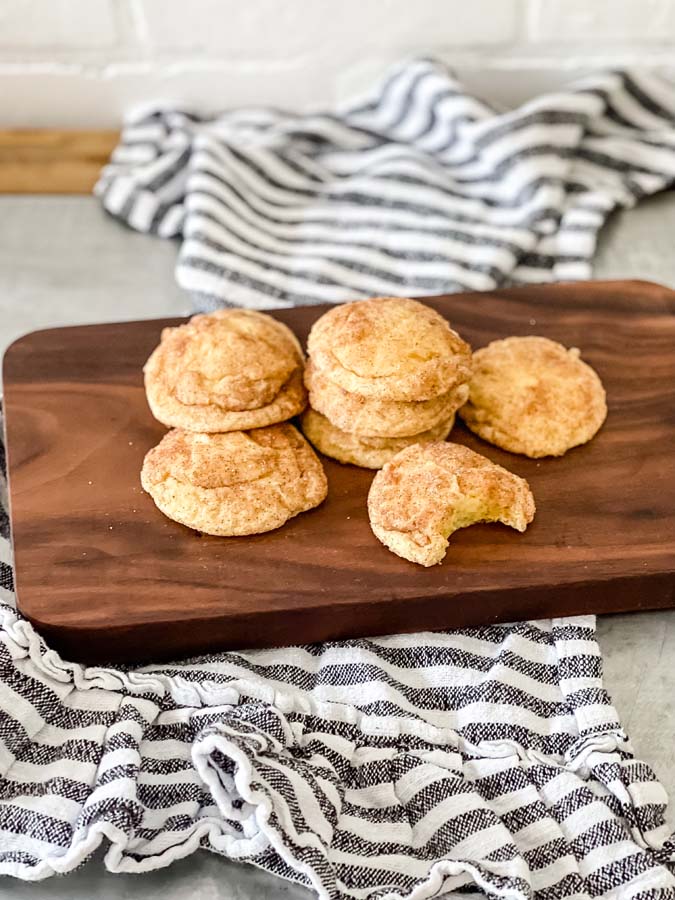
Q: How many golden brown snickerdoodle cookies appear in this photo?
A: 7